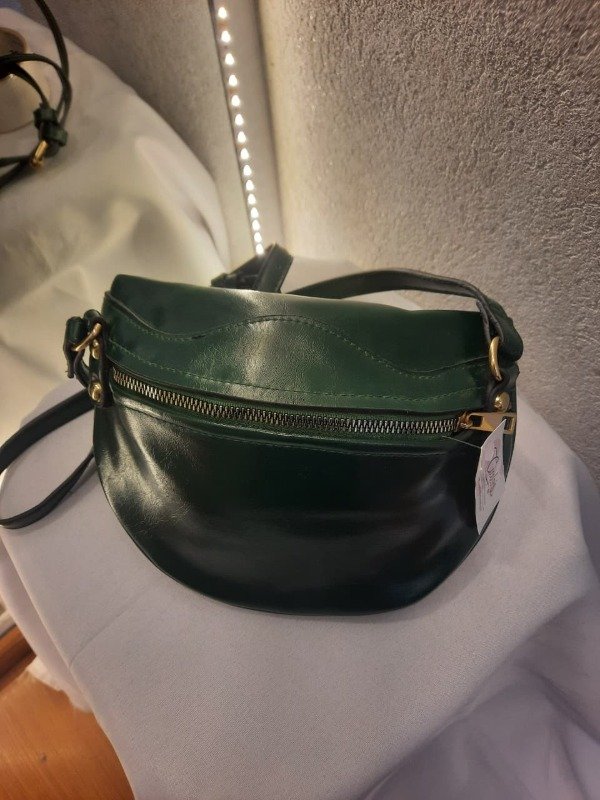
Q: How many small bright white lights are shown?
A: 15